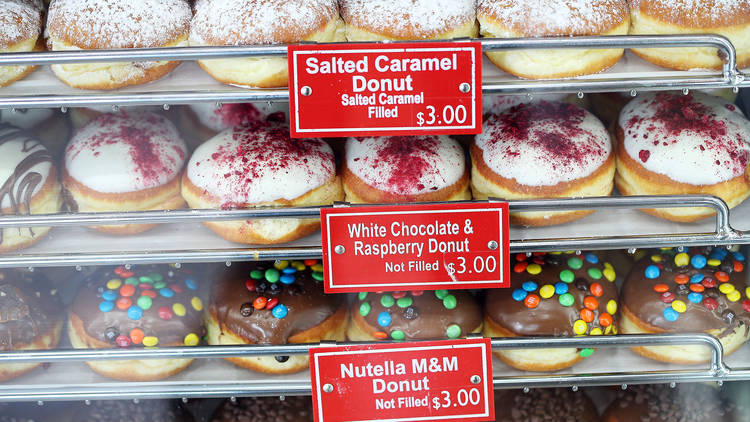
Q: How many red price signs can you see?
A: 3